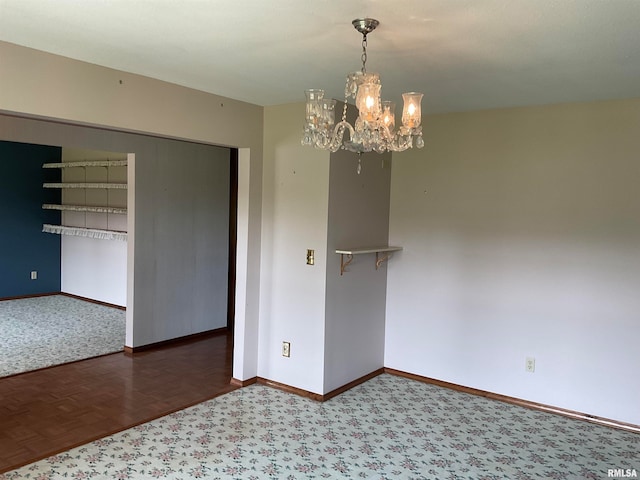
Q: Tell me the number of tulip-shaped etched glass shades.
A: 5